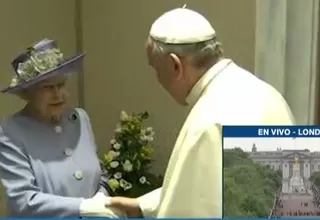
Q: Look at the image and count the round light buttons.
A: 3